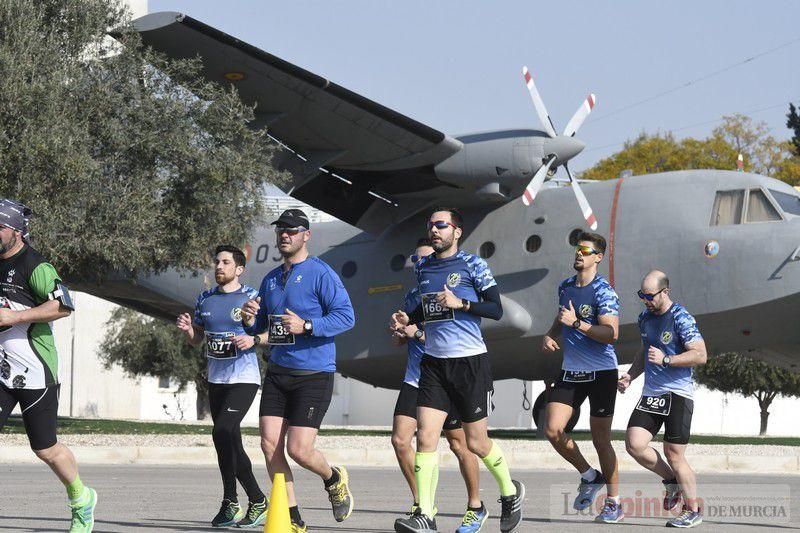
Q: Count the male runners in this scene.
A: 7